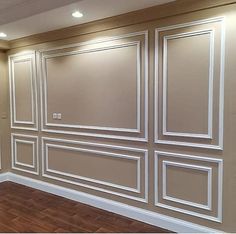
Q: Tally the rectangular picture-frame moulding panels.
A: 6